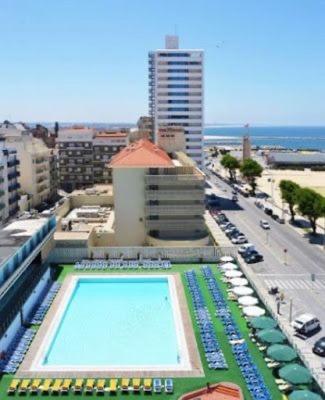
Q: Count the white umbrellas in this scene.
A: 7